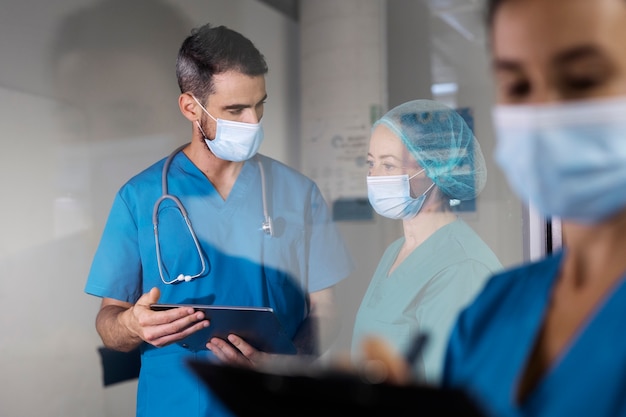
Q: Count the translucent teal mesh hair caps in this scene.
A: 1